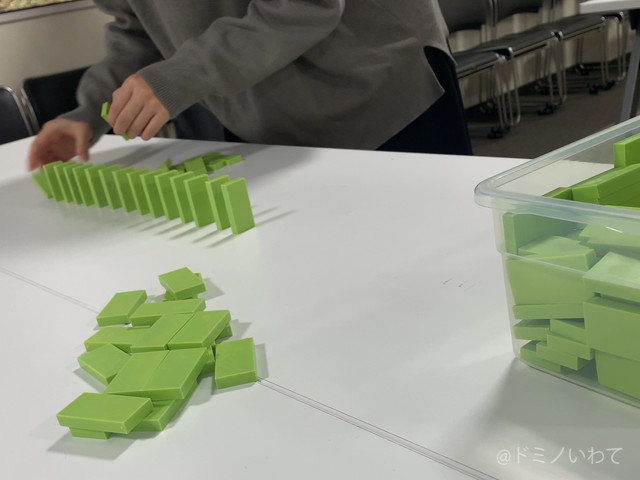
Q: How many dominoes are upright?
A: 15